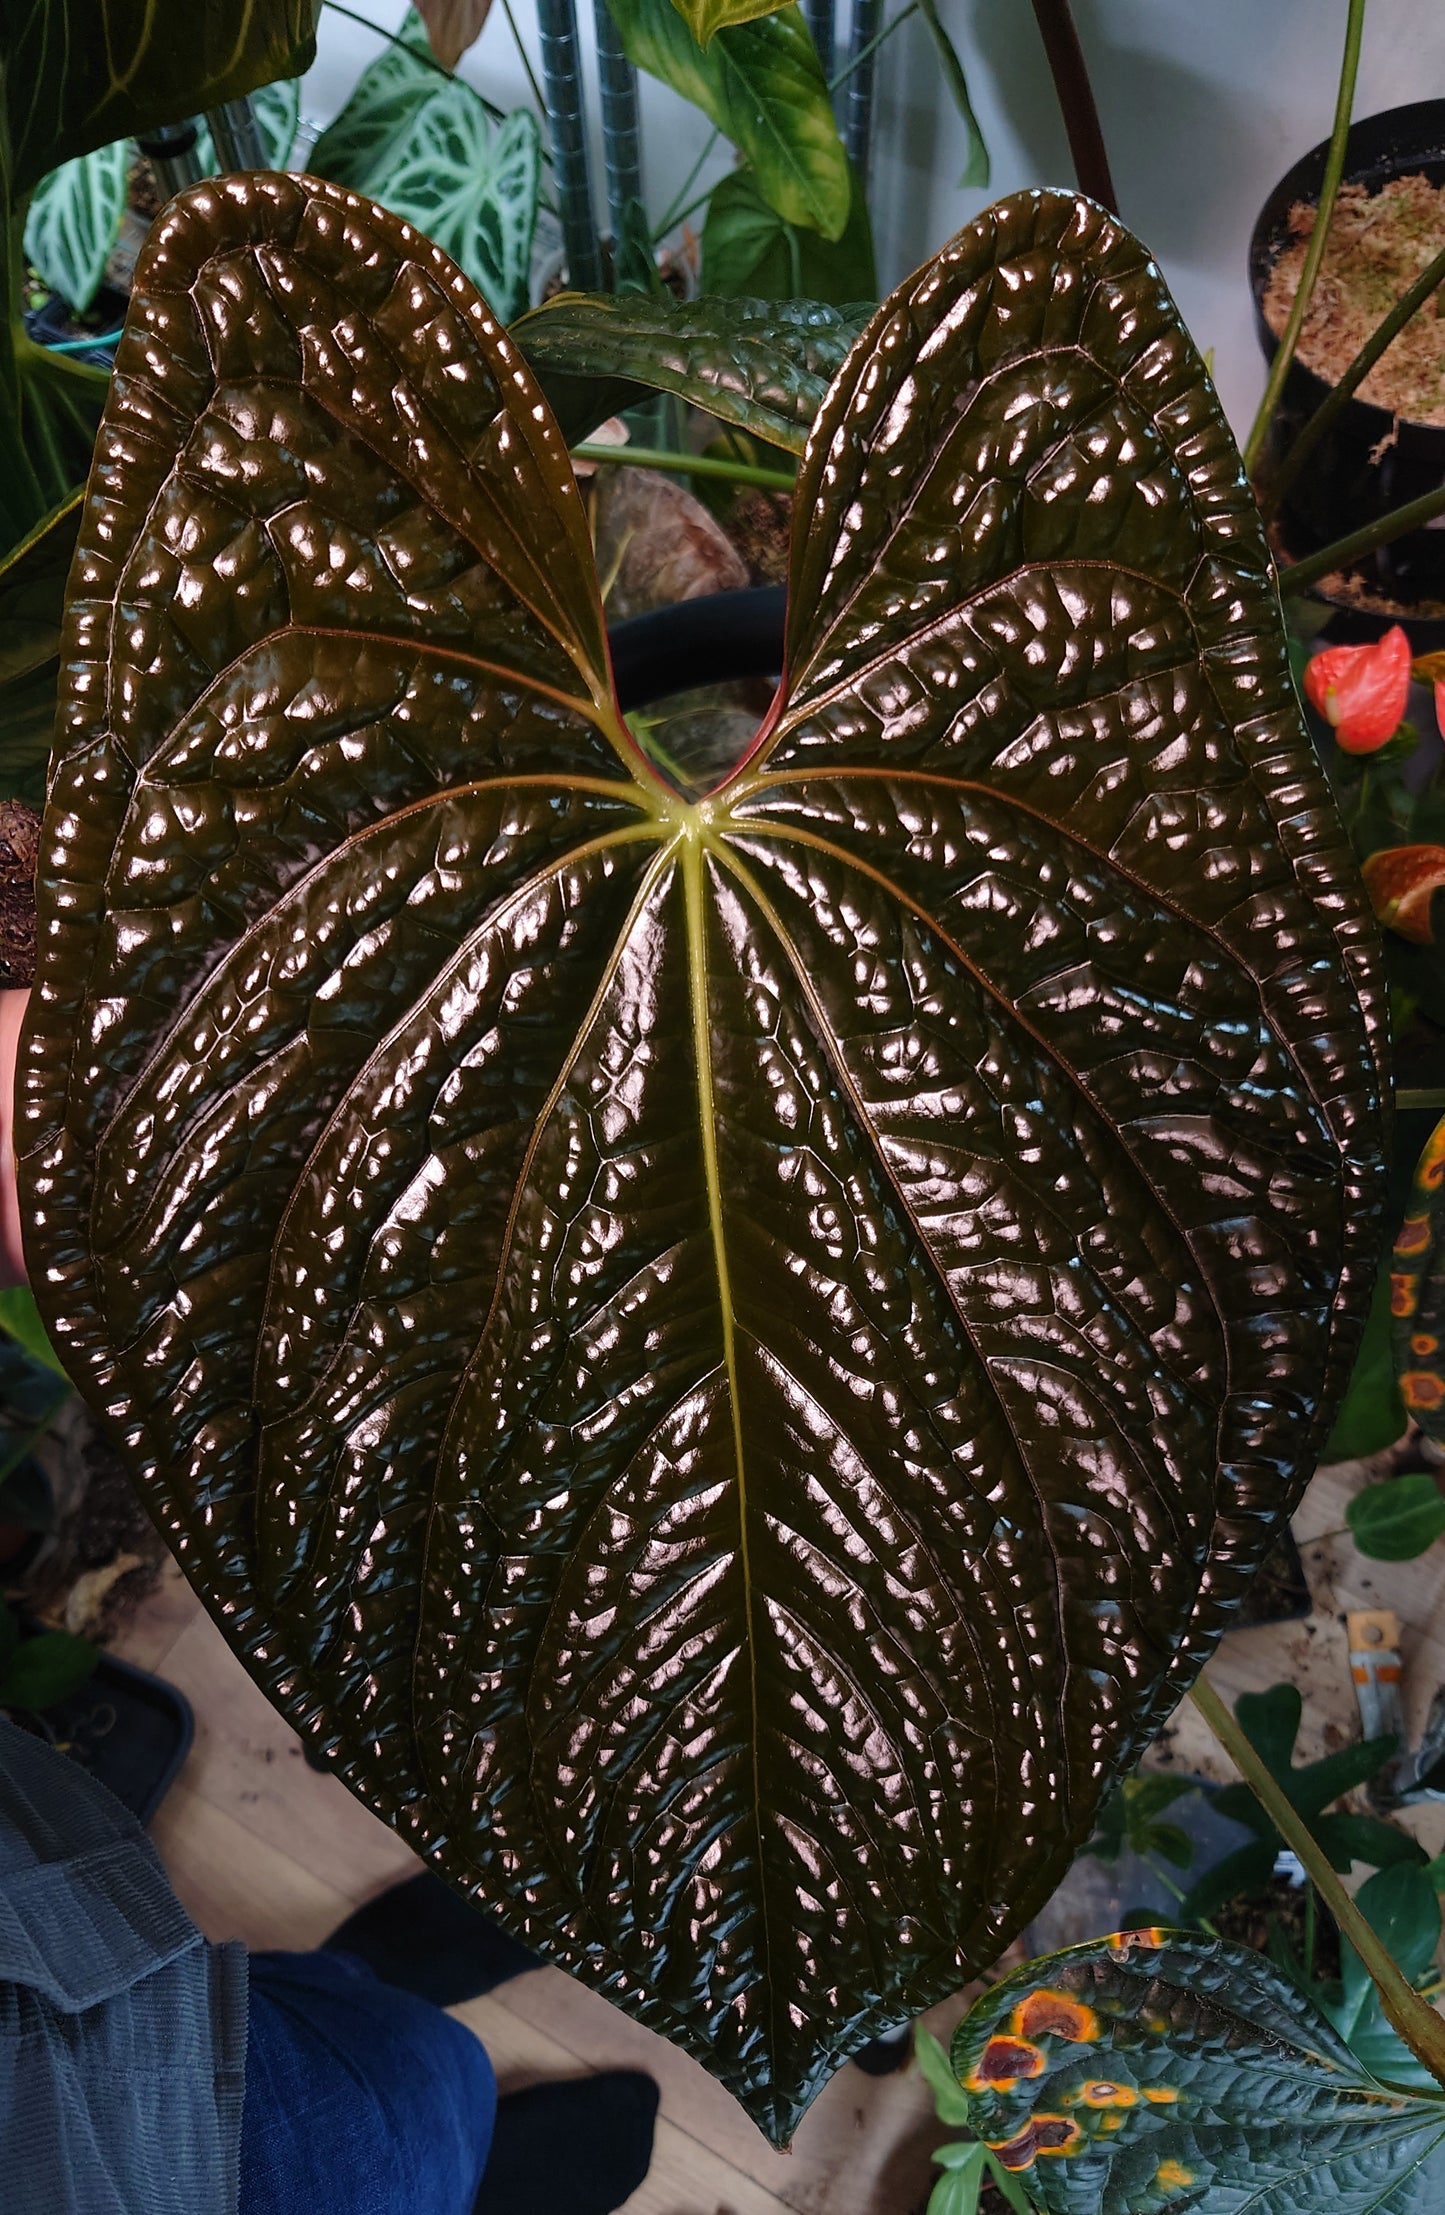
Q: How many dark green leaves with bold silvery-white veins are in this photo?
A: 4